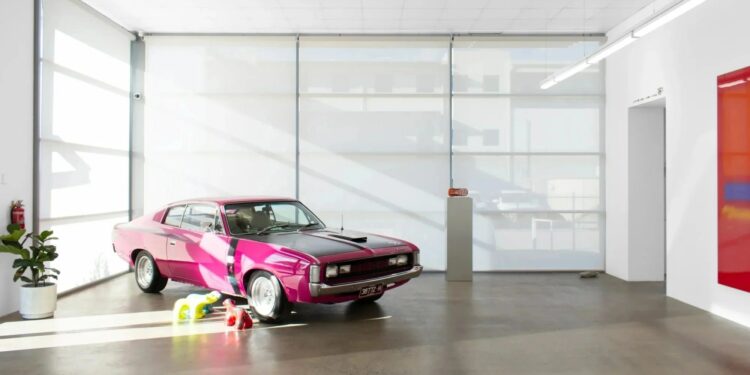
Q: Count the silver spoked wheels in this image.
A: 2